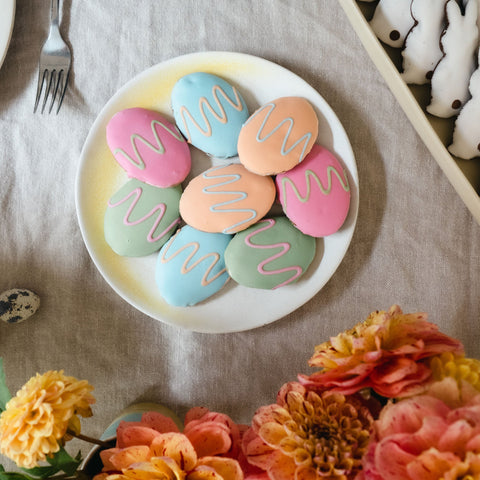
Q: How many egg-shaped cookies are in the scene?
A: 8